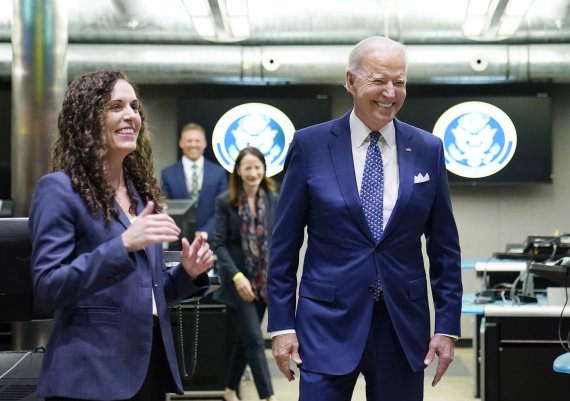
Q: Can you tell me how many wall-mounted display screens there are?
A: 2